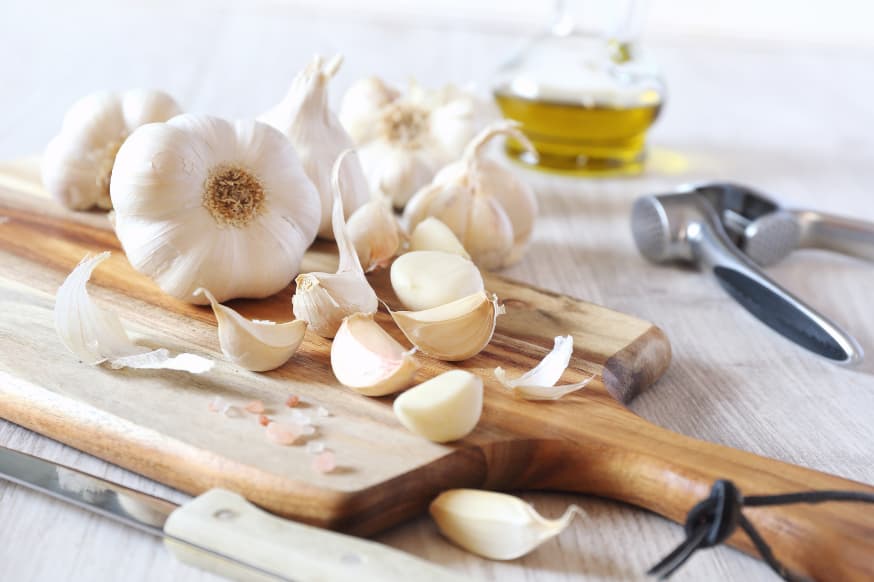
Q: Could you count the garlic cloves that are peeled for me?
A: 3